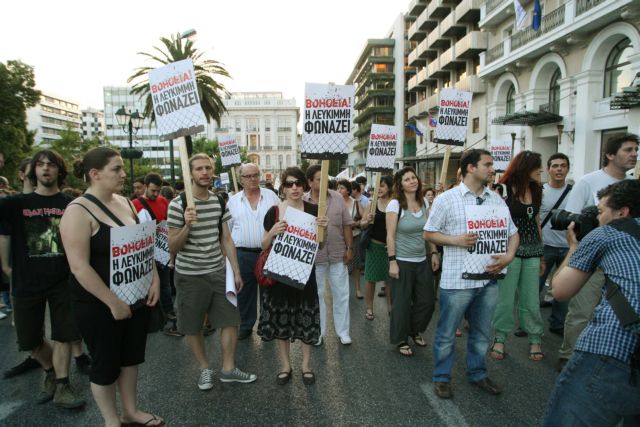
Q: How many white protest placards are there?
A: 10